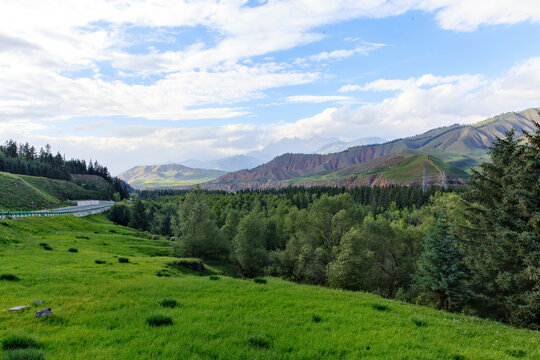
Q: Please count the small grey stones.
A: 3